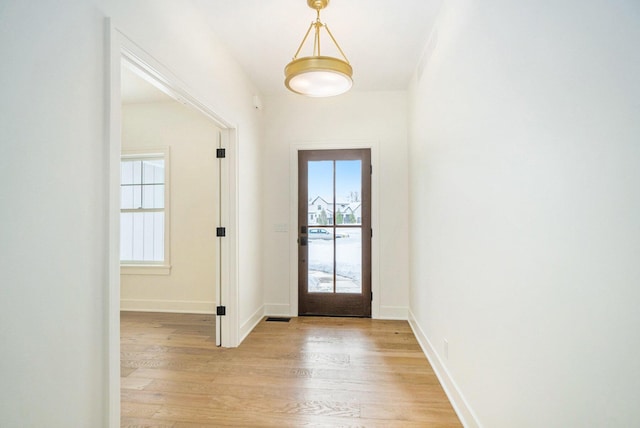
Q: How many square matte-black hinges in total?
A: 3